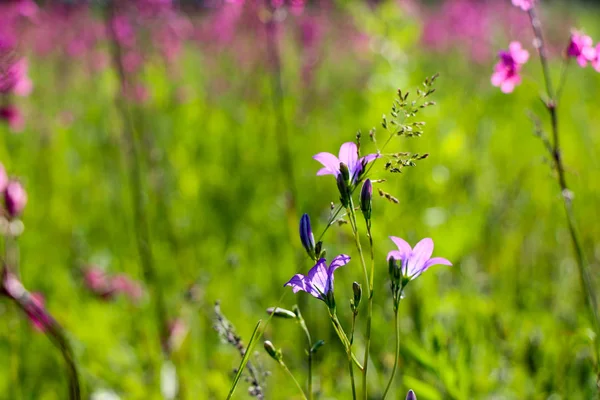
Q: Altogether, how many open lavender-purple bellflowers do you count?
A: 3